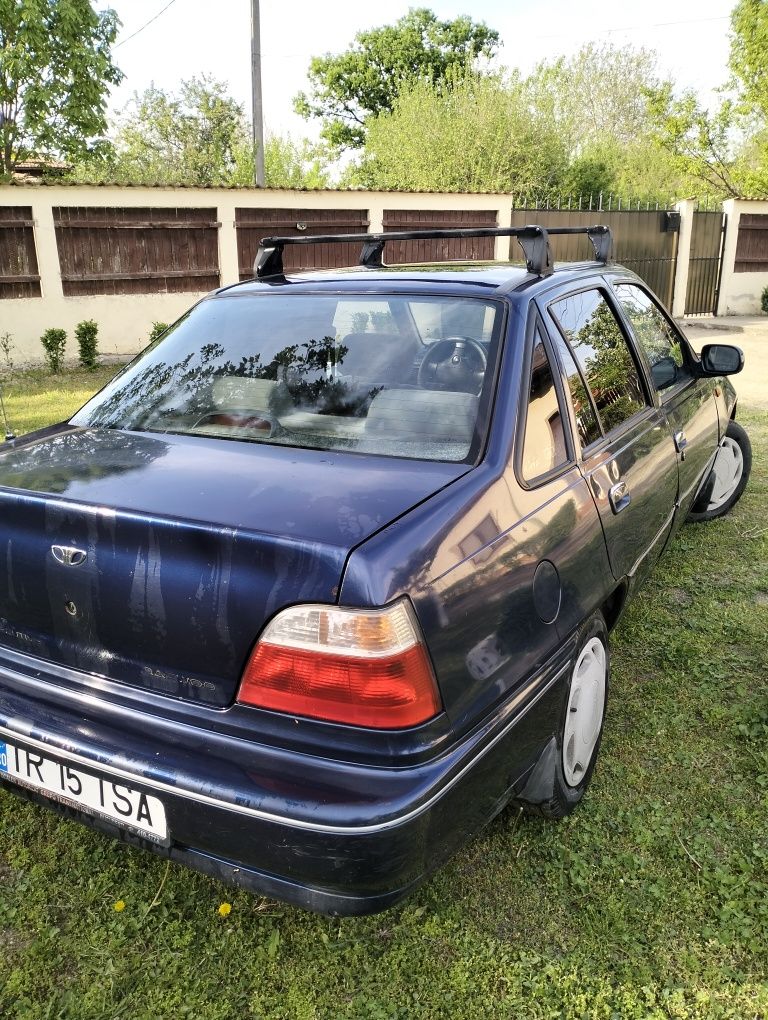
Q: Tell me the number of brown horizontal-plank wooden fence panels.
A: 5